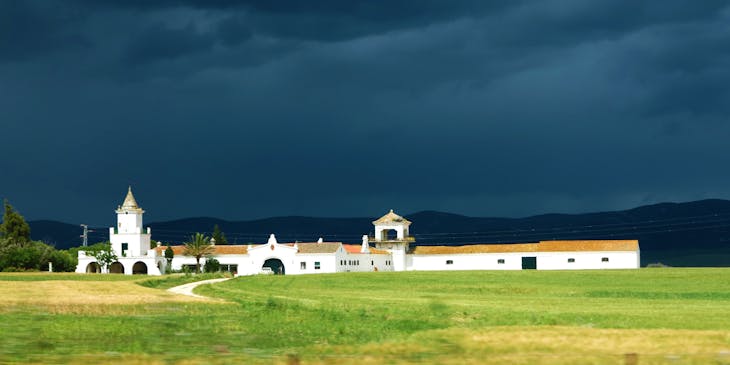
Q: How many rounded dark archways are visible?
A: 4